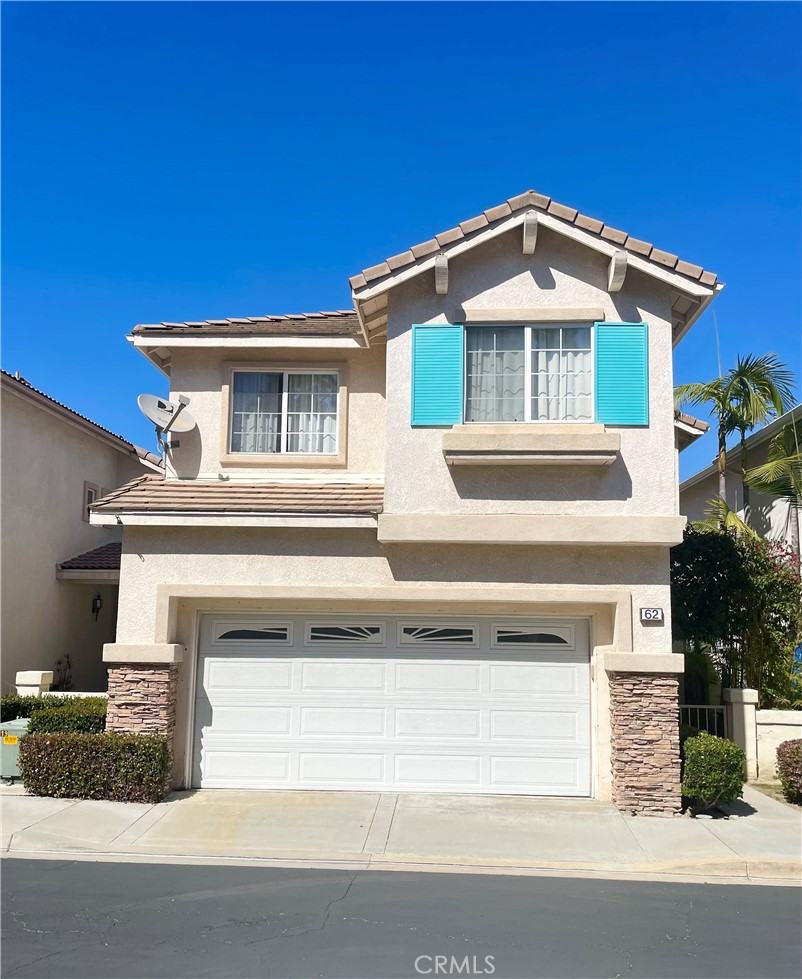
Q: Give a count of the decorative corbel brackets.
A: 3